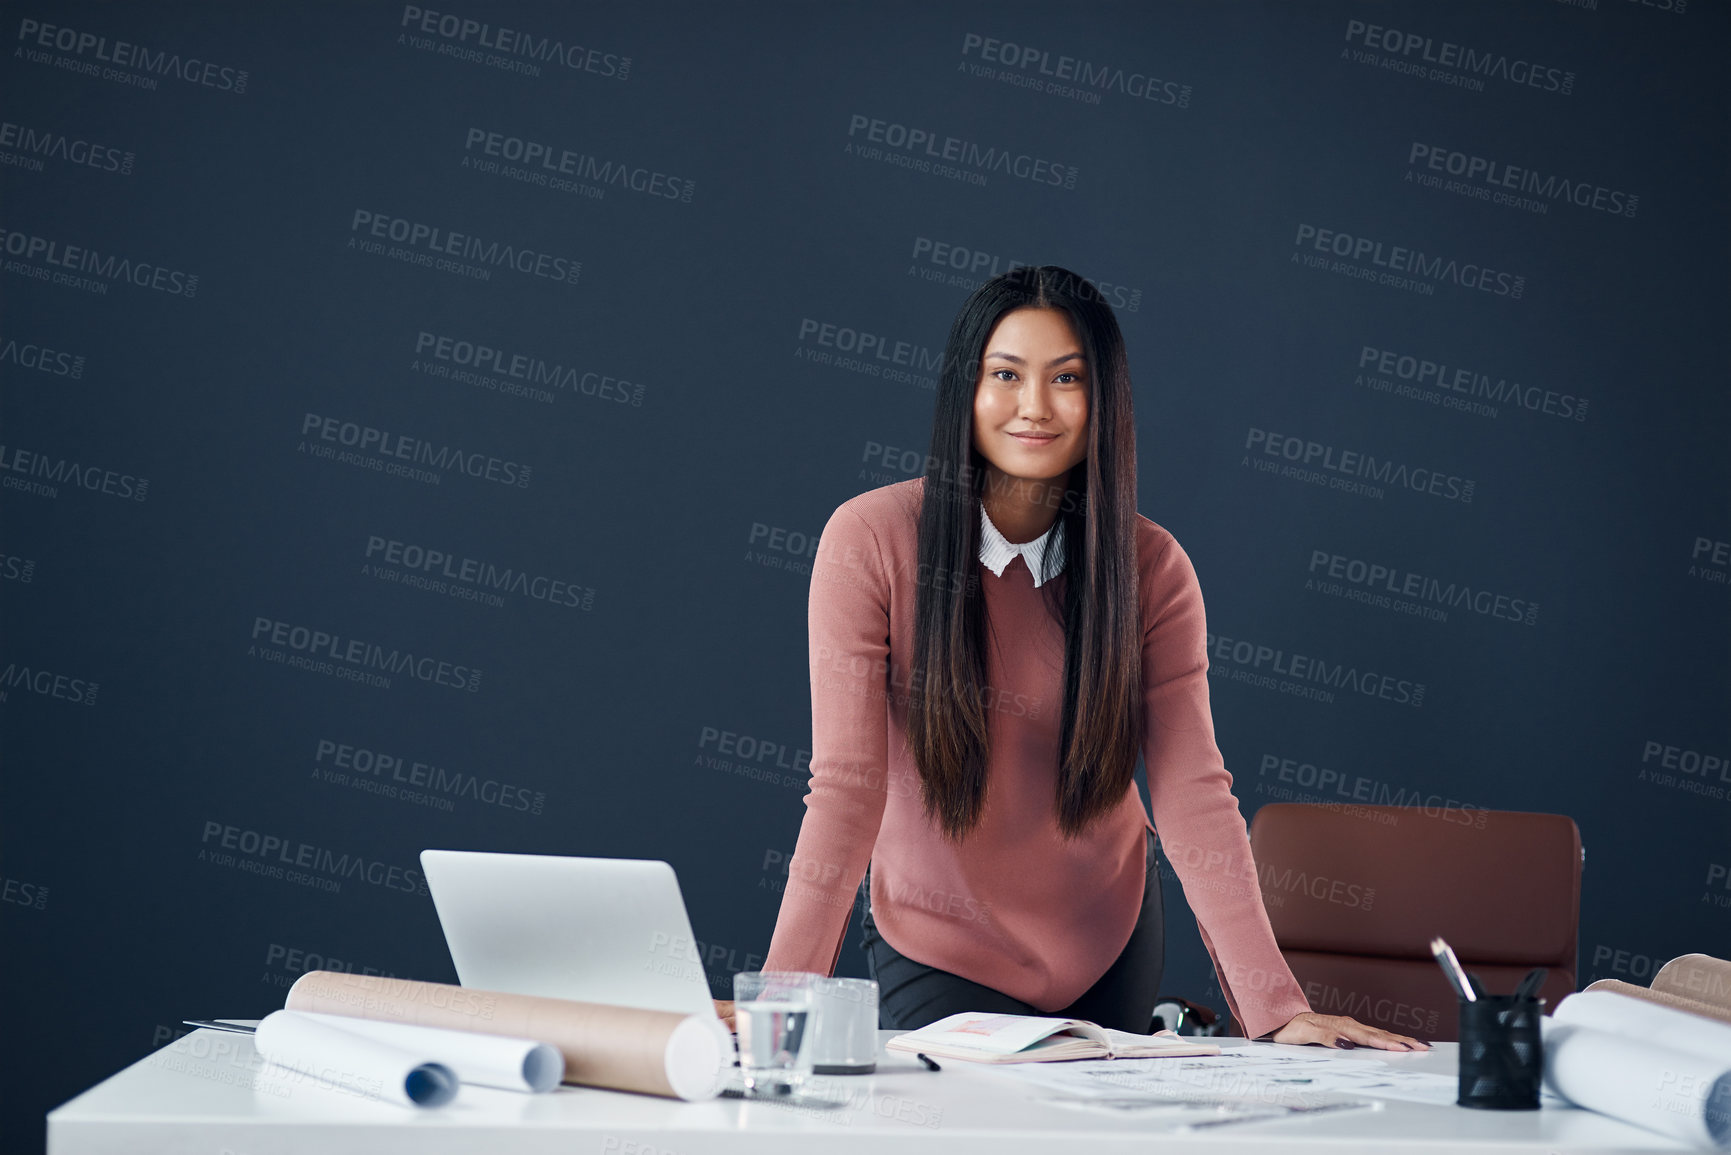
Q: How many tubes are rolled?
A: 7